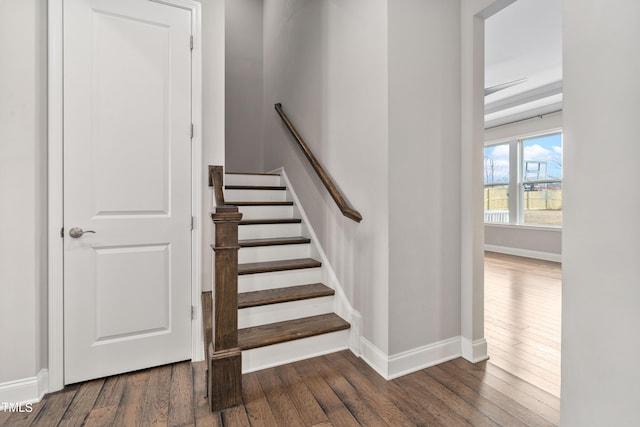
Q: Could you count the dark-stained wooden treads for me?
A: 8